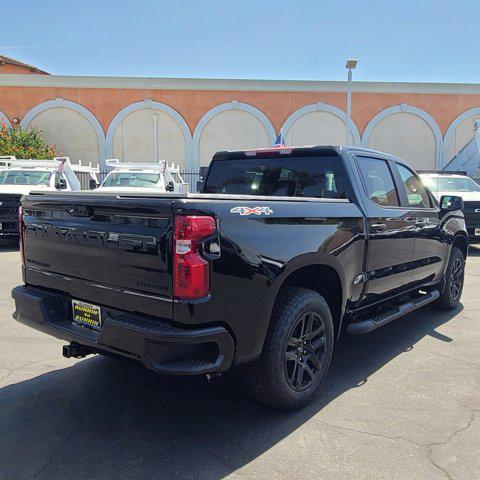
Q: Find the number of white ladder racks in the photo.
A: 2